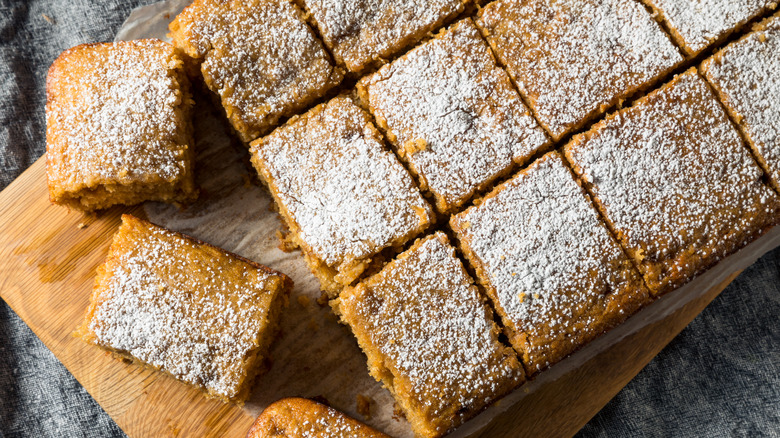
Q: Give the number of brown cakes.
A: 13